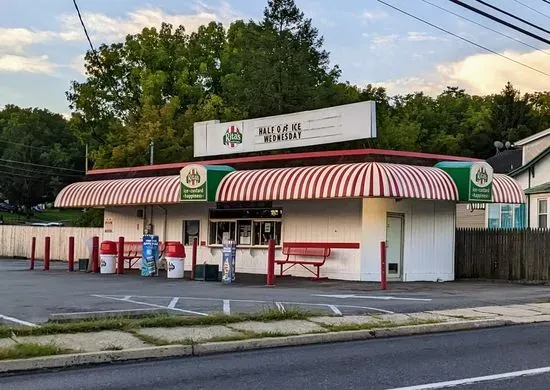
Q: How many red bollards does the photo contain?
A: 8